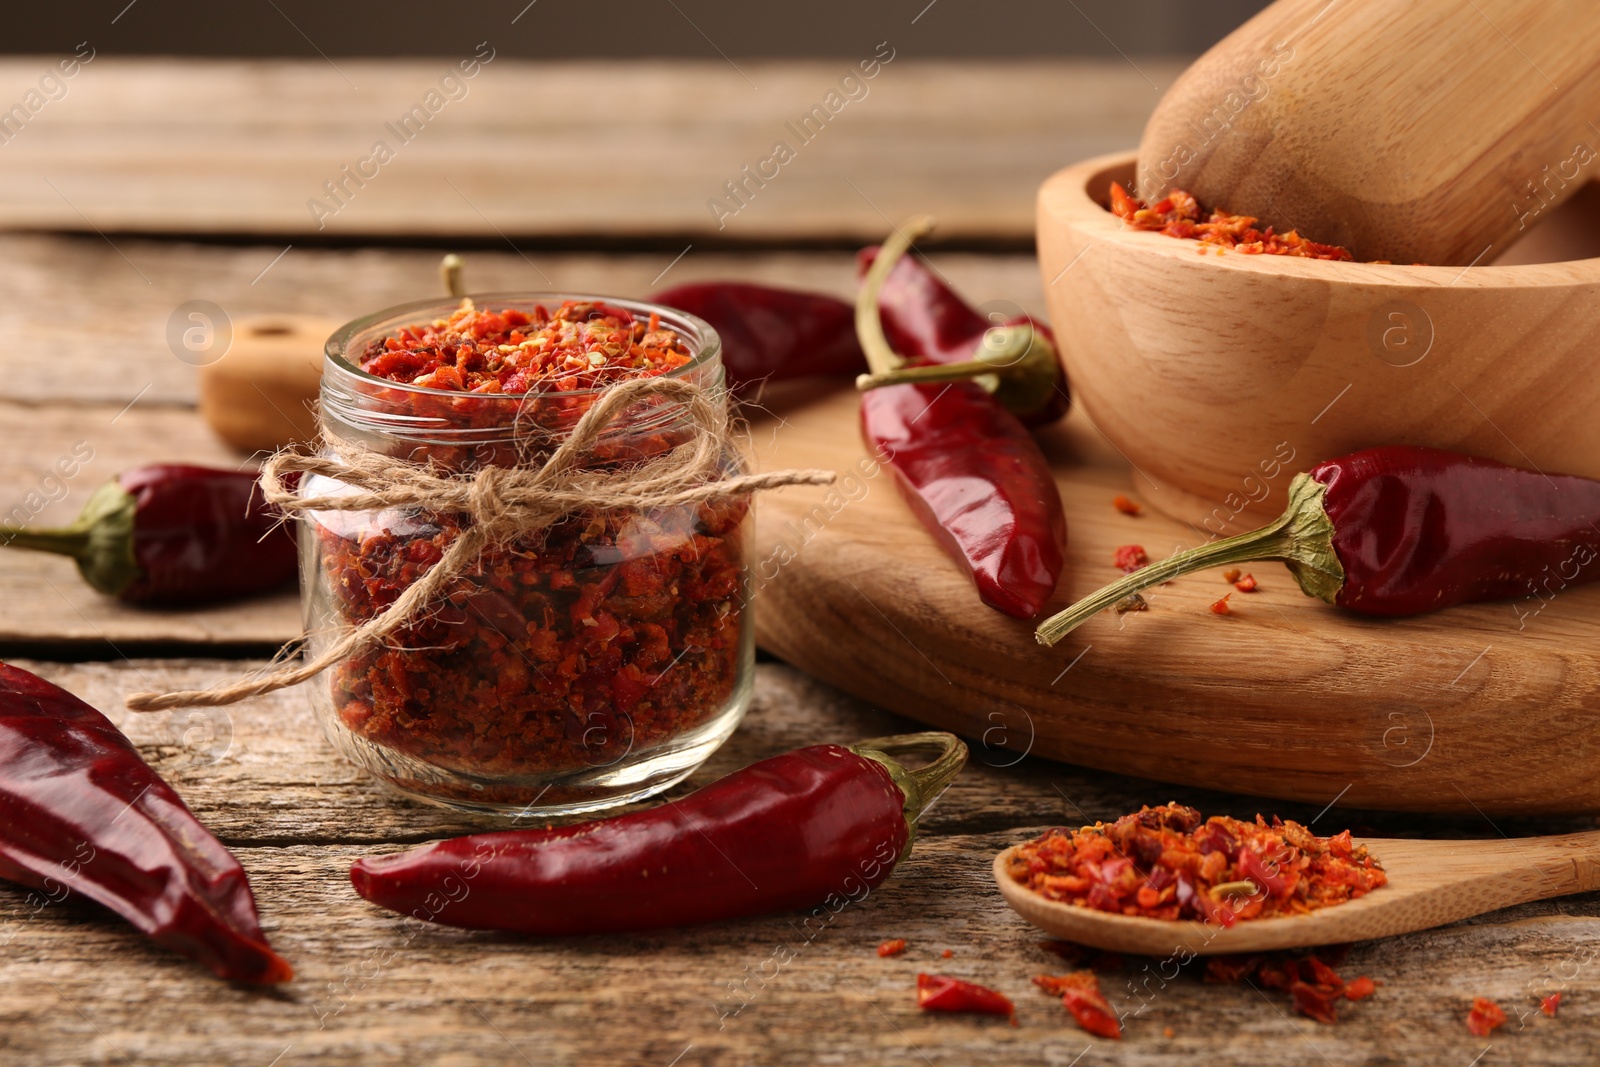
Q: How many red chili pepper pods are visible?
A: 7